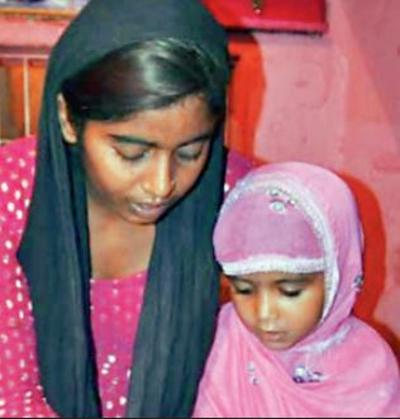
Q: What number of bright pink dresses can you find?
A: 1